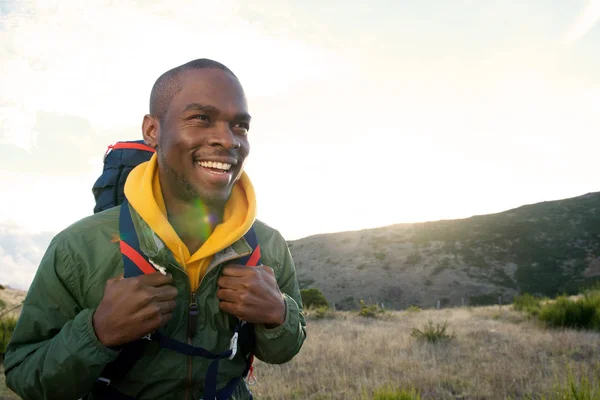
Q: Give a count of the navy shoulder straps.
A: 2